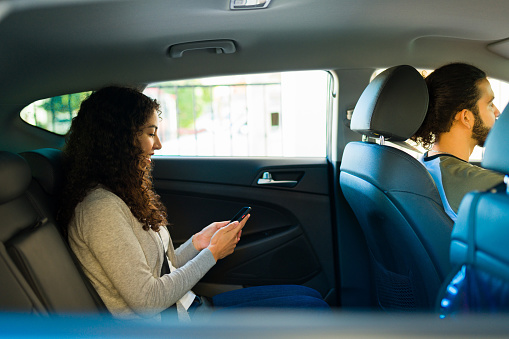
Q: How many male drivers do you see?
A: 1